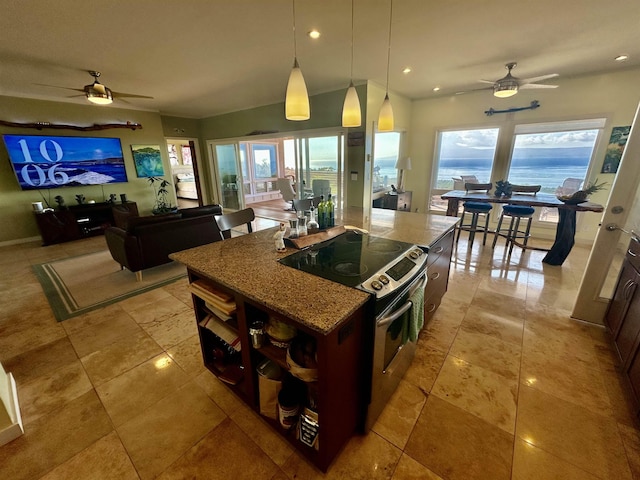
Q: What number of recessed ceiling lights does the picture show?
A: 4